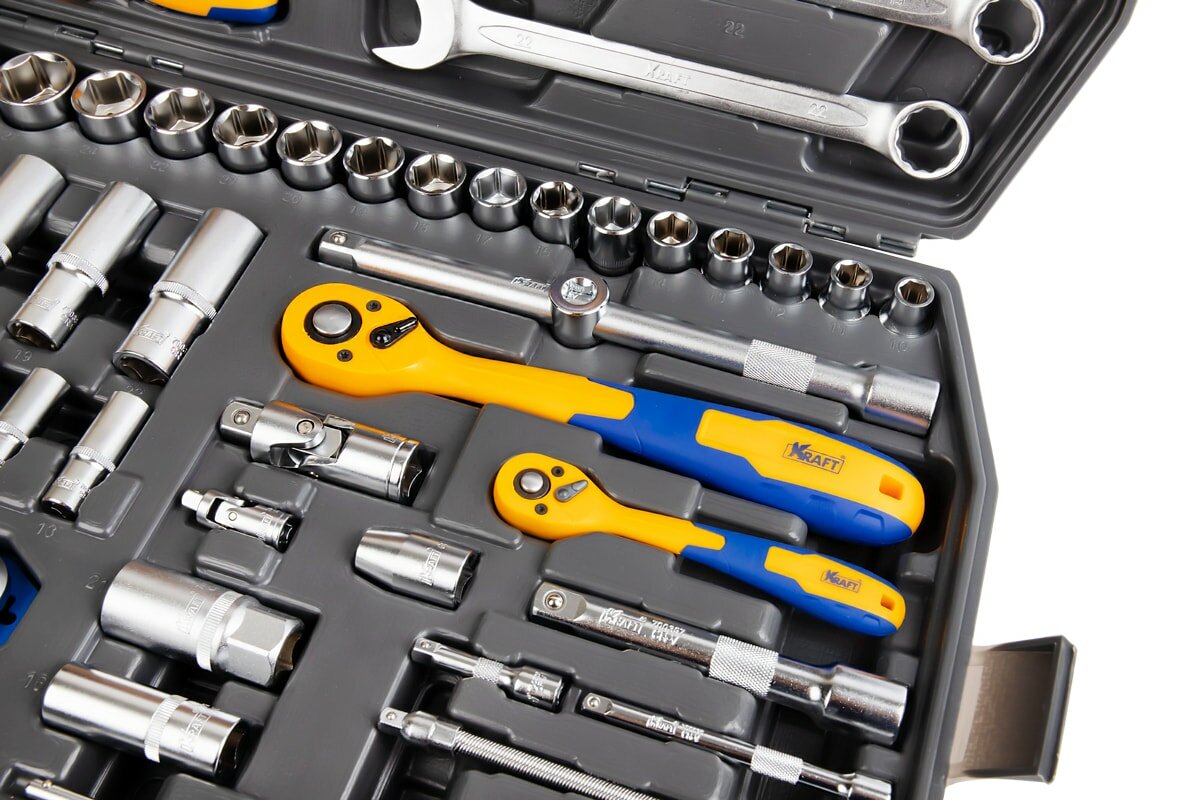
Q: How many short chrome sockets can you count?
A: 15